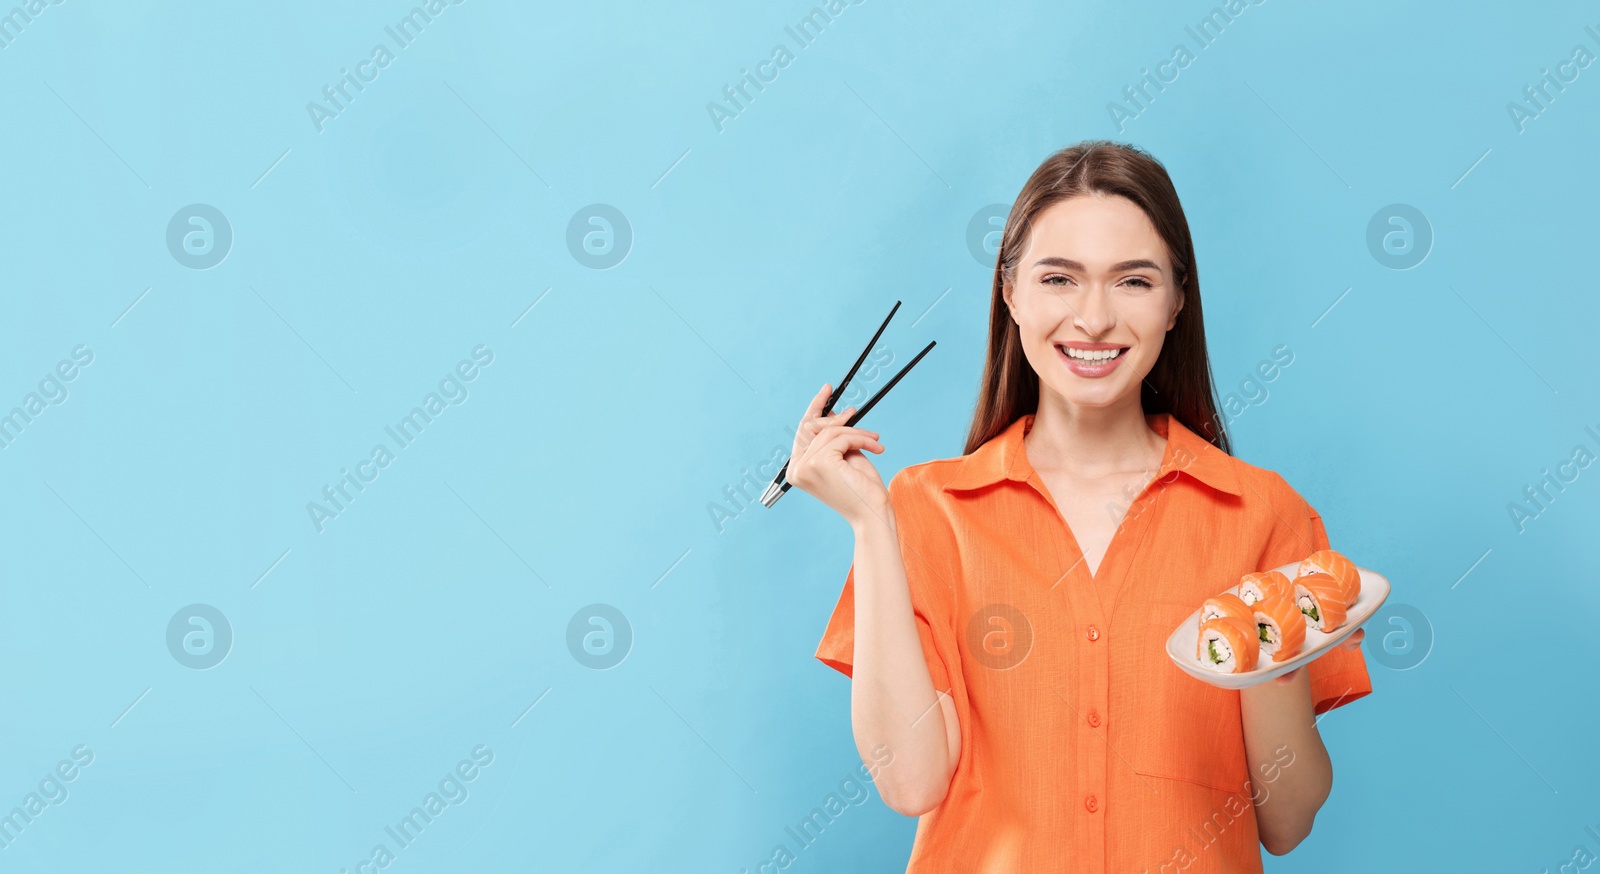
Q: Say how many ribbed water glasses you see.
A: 0